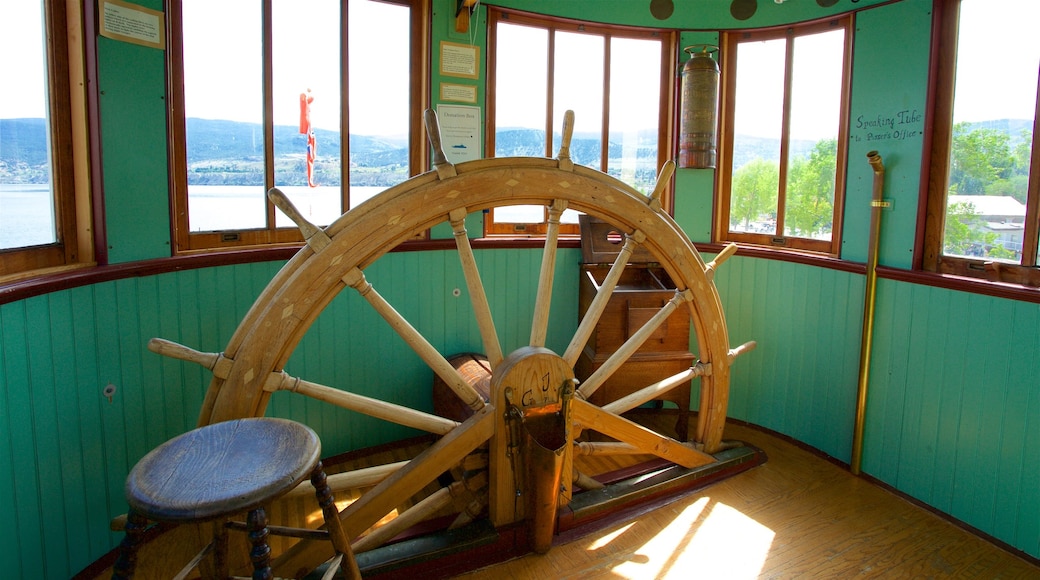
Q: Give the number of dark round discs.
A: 3